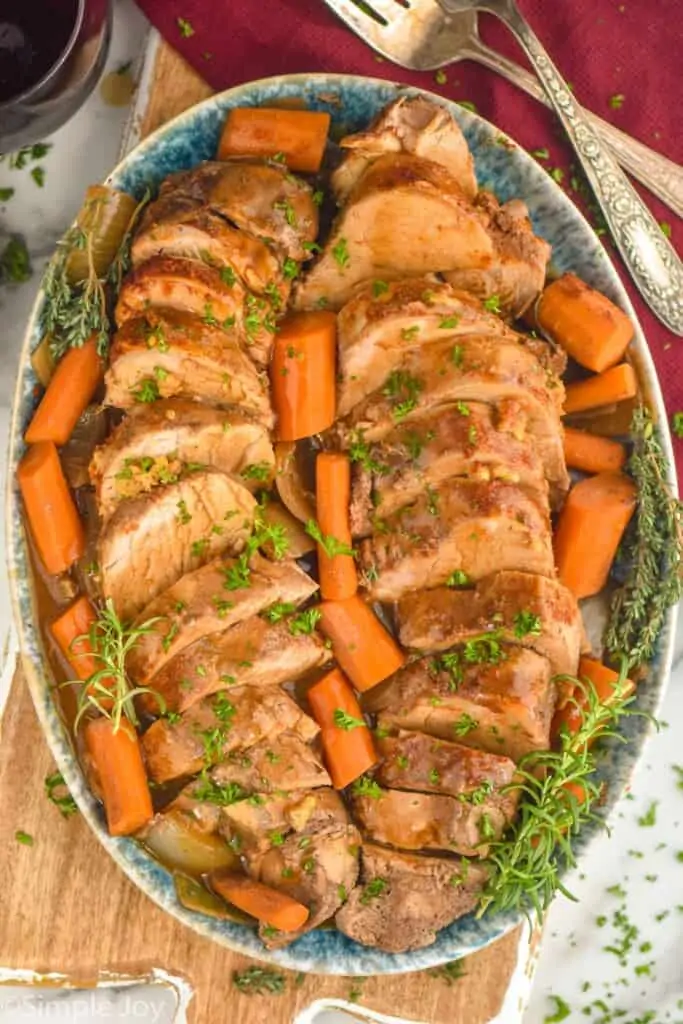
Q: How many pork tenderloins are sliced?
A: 2